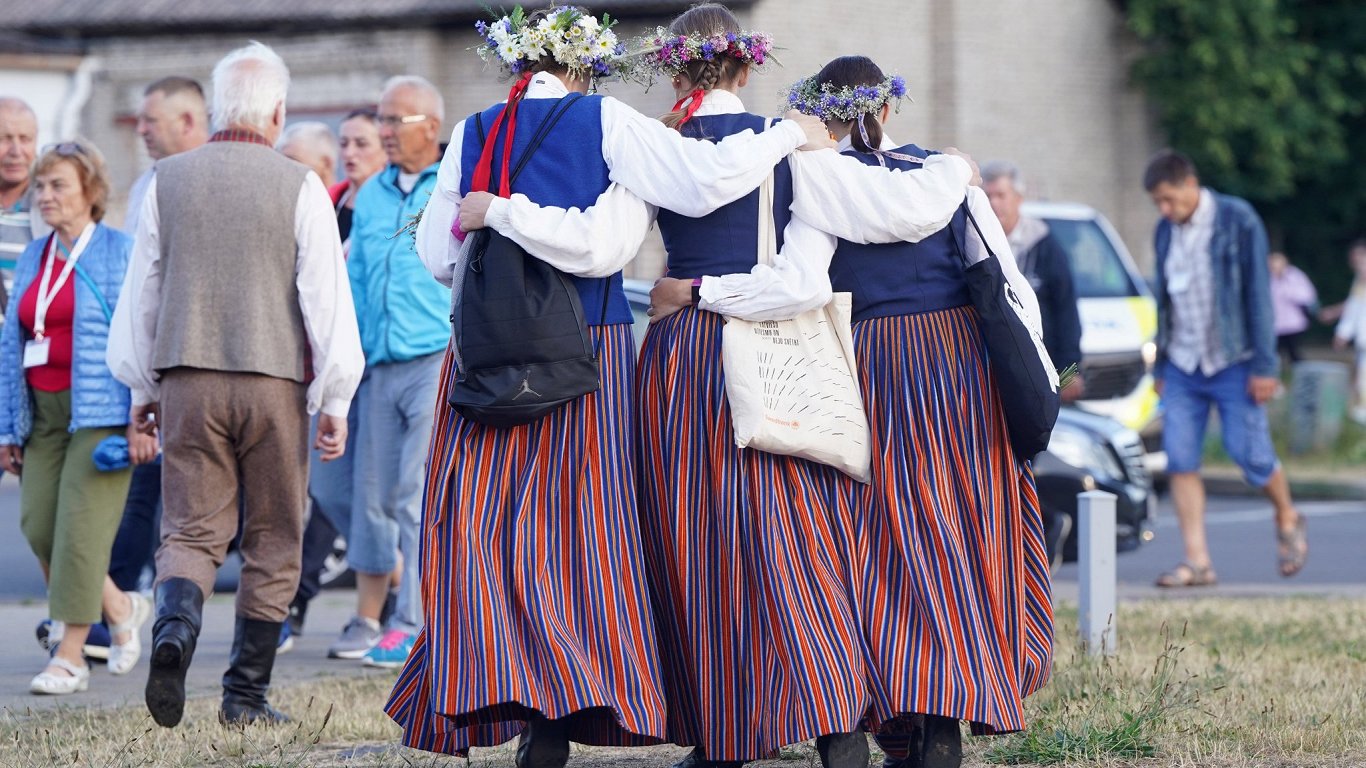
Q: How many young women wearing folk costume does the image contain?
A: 3